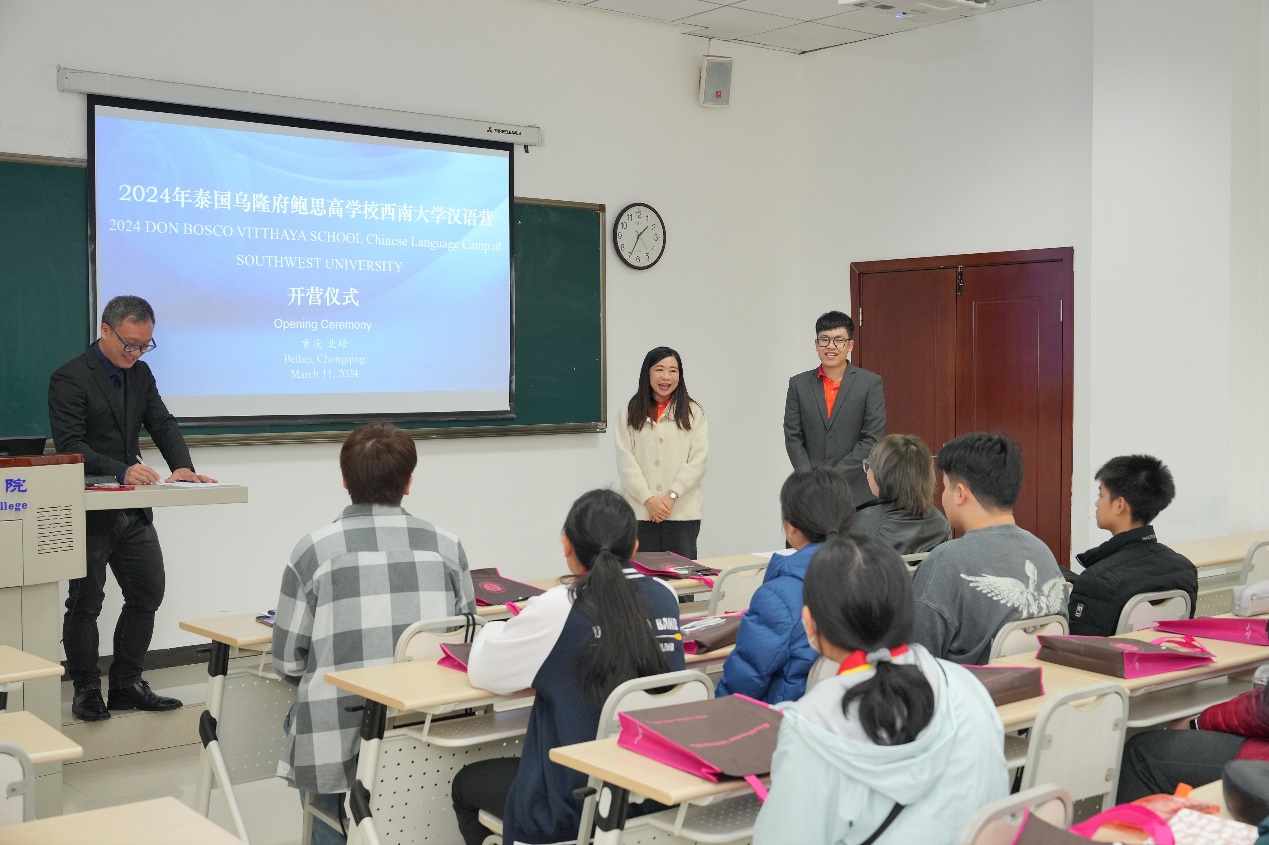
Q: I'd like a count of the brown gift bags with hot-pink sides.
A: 9